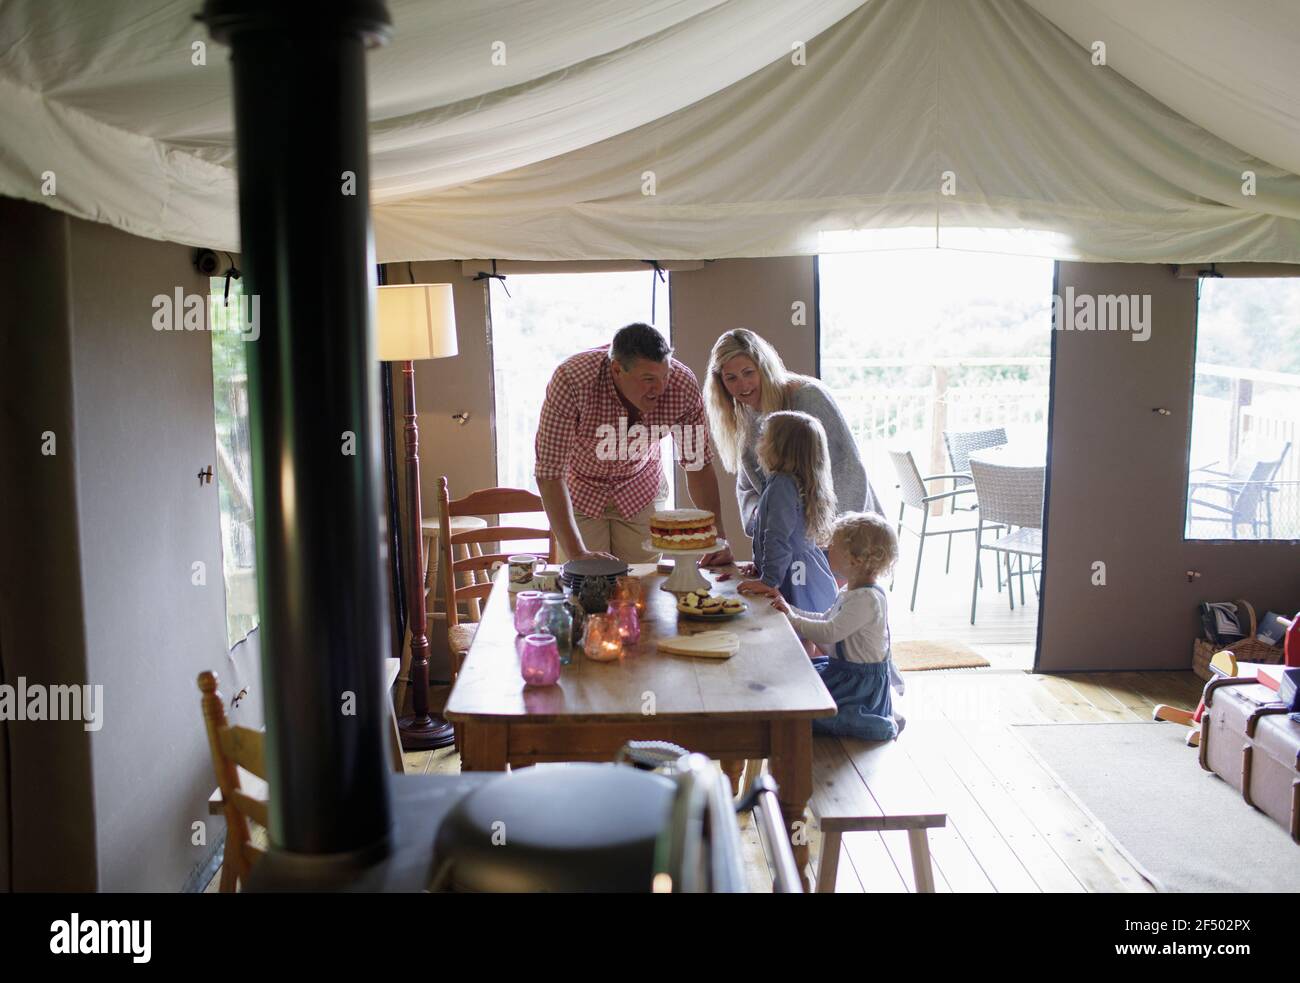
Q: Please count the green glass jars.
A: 1